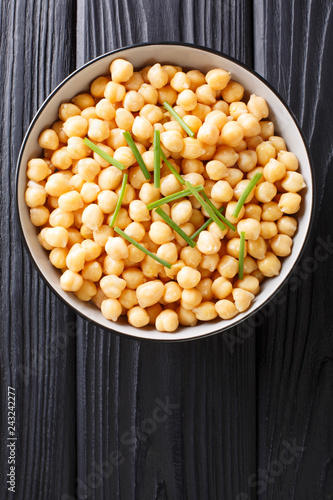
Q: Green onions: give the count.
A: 14